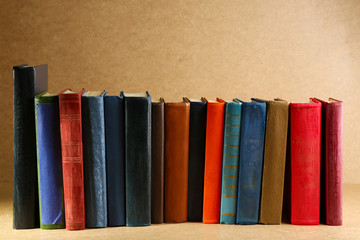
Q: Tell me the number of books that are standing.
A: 15